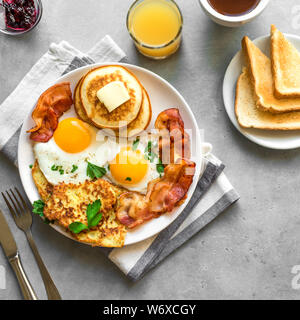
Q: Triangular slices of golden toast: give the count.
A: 3